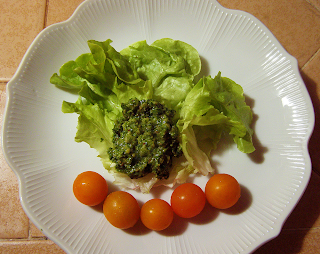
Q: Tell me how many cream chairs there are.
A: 0